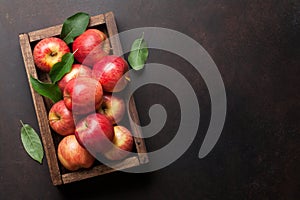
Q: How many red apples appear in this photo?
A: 10